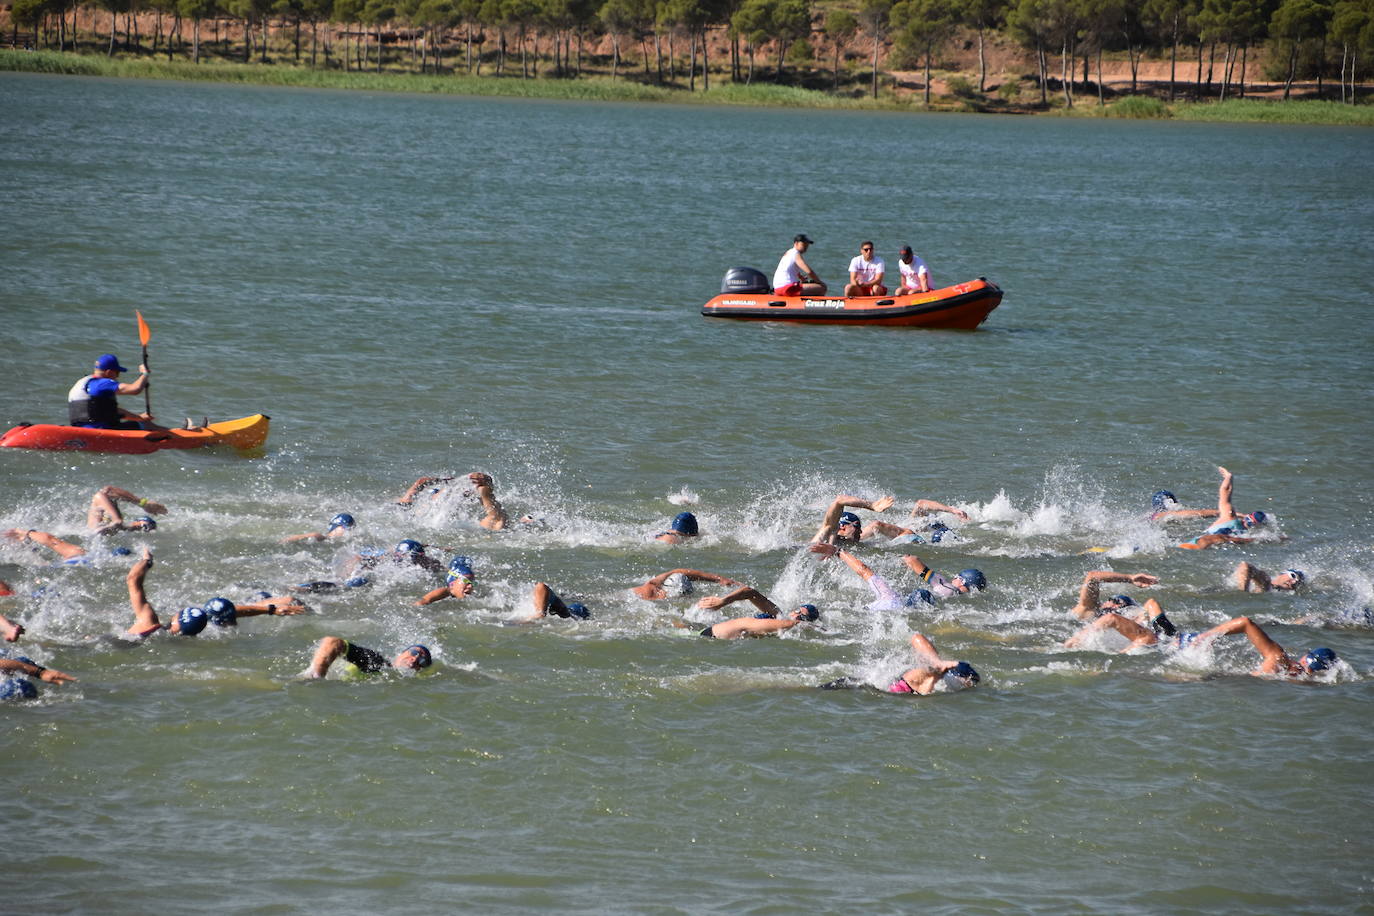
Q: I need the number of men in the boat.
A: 3